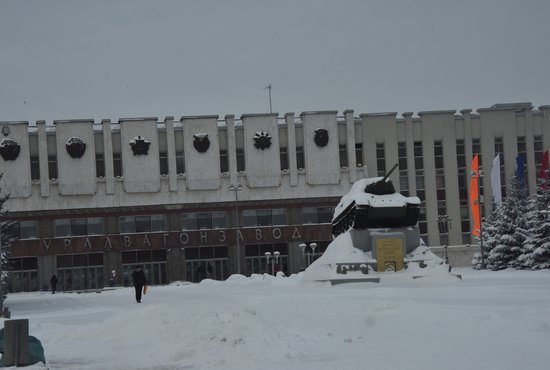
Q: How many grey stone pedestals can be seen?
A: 1